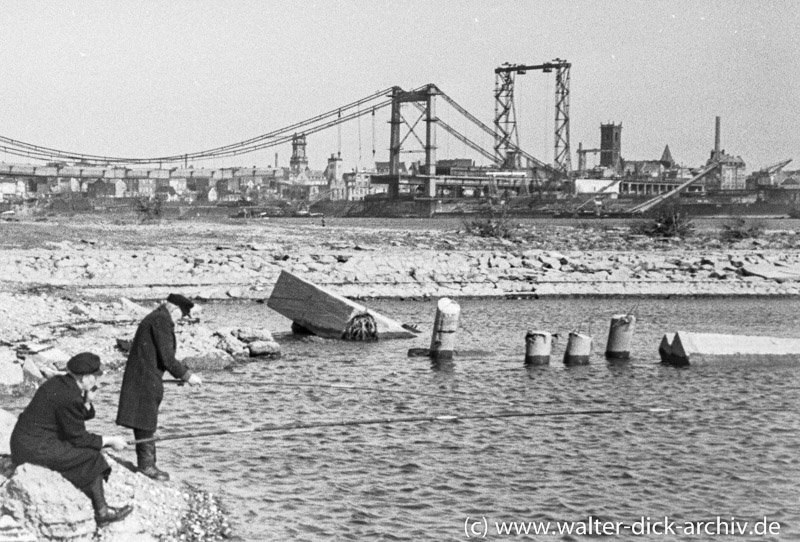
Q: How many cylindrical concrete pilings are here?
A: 4